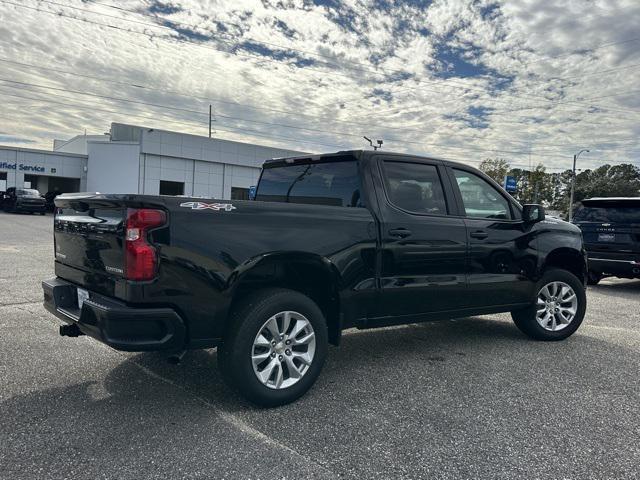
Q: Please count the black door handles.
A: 2